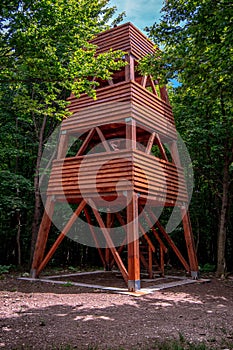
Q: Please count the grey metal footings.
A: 3